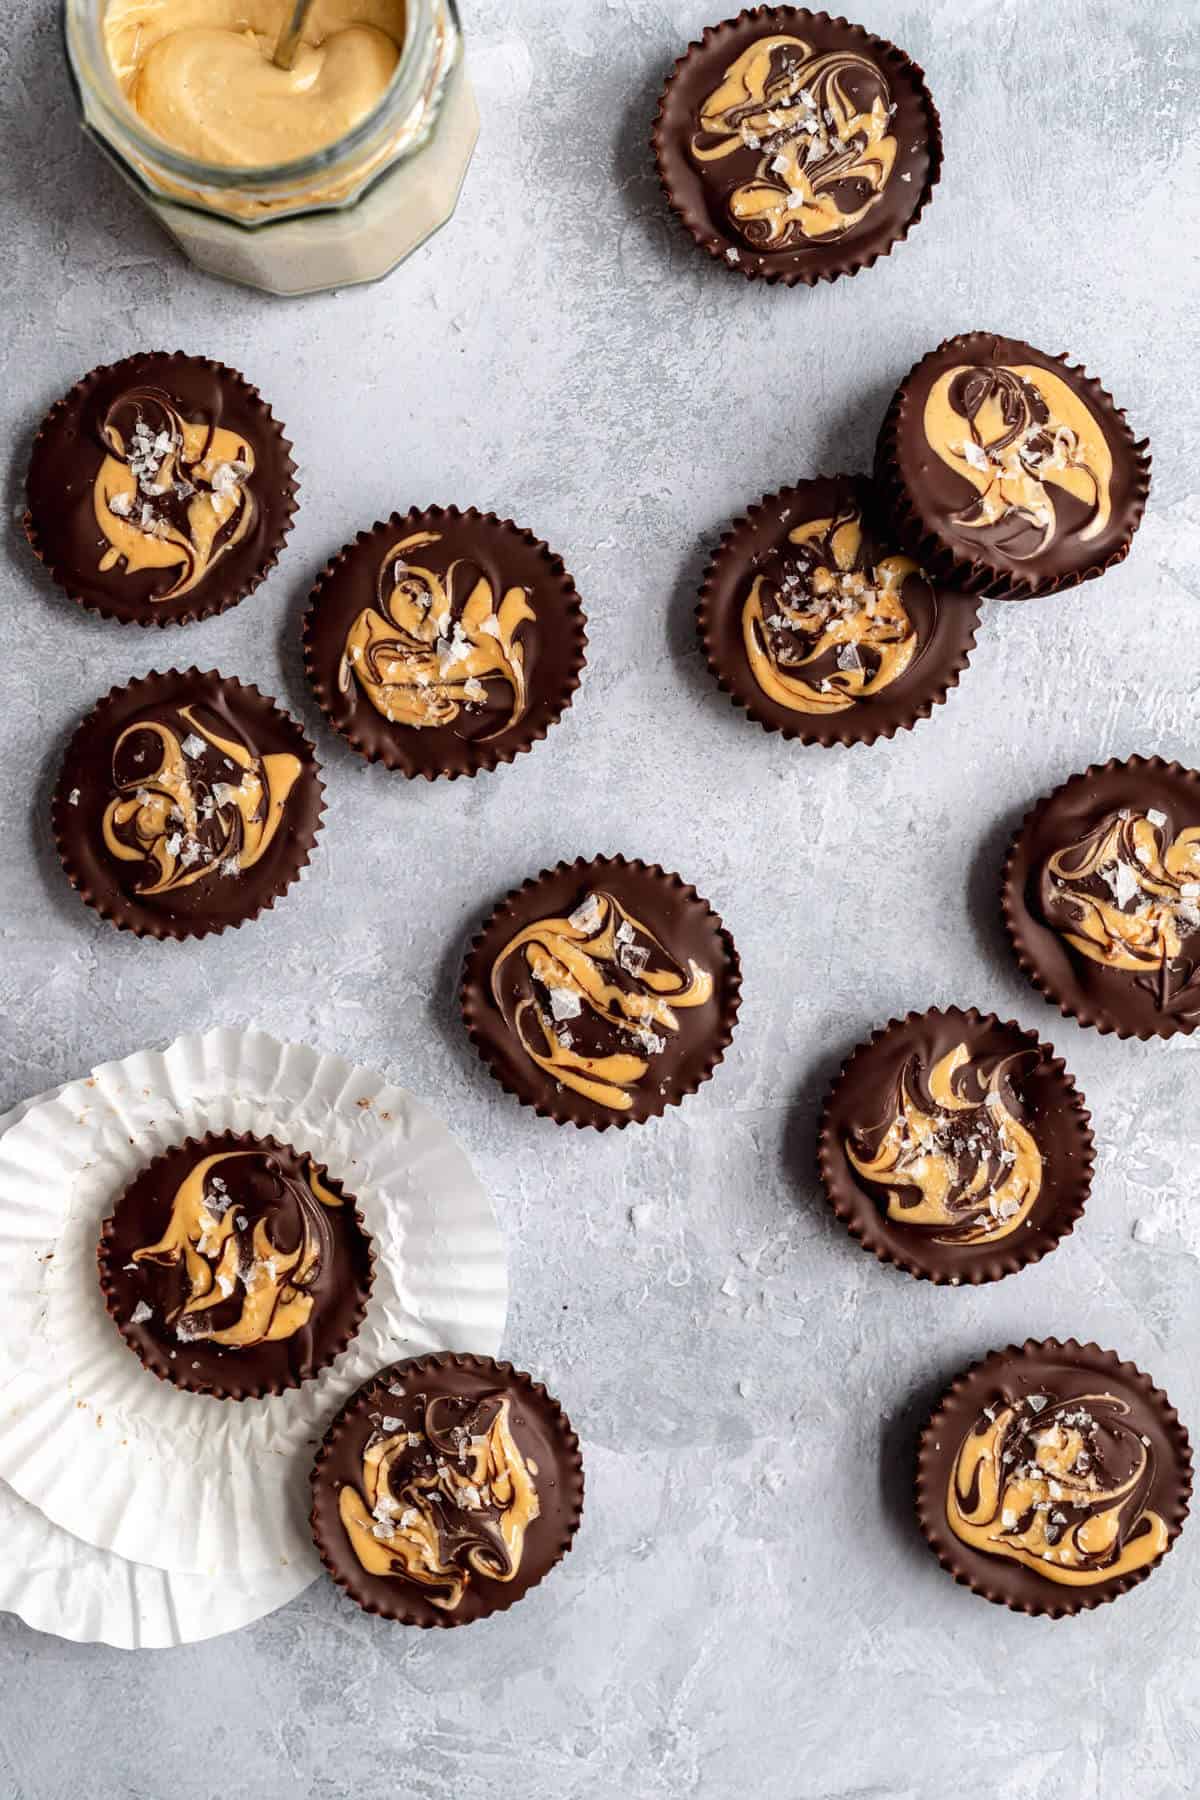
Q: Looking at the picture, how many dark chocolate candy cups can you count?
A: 12